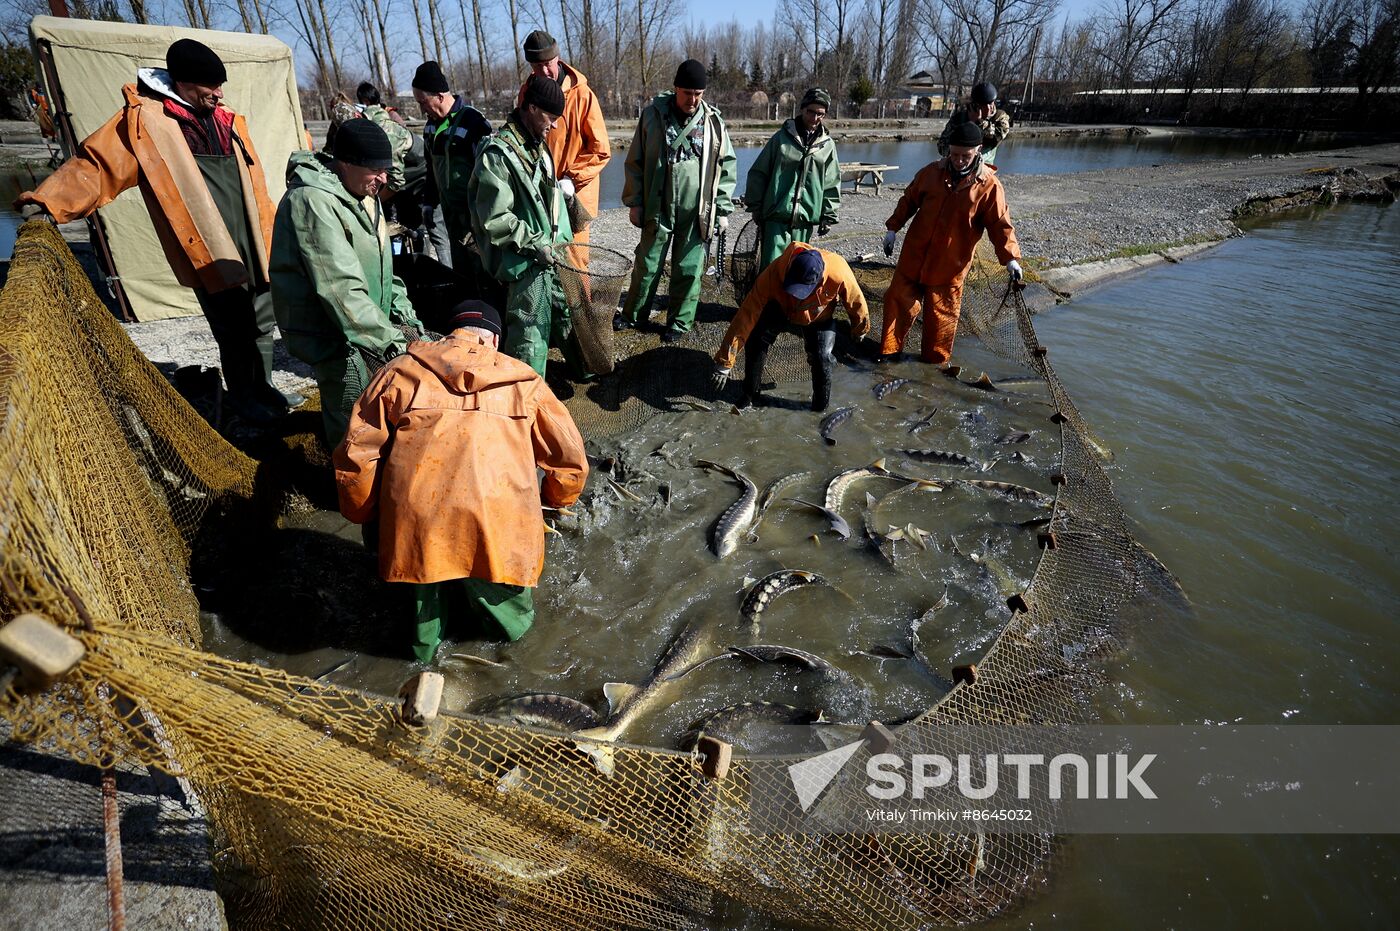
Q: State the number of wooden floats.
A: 11